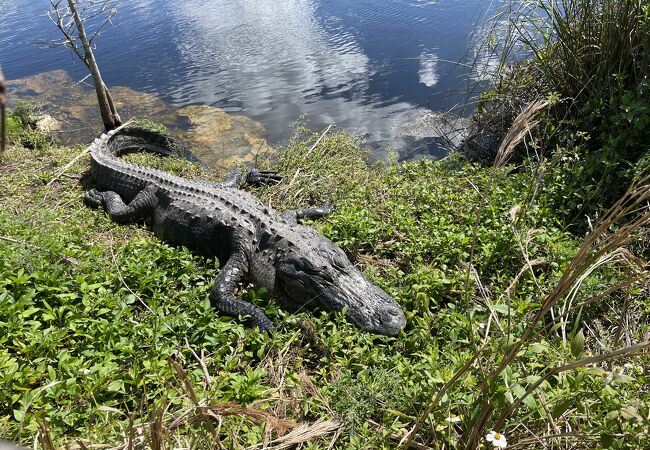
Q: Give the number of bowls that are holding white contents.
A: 0